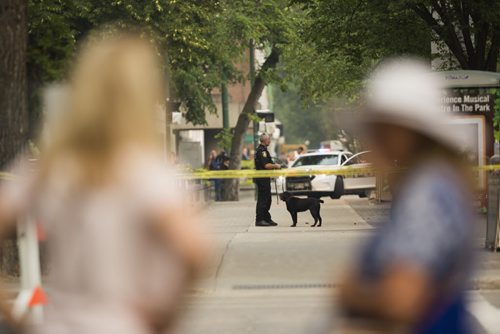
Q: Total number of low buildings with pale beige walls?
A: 1